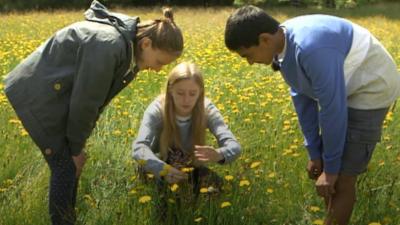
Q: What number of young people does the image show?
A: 3